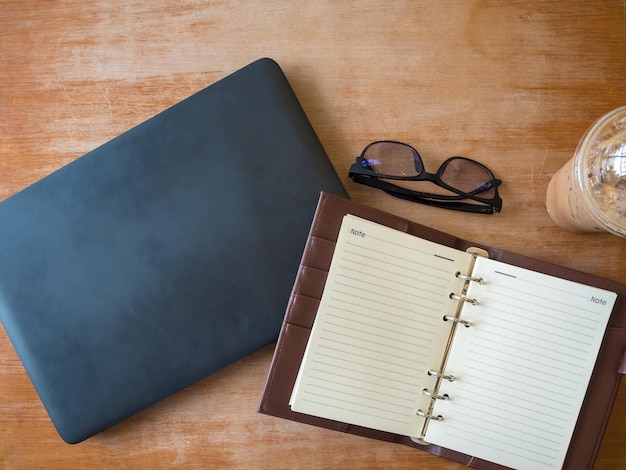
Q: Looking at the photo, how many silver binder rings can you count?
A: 6